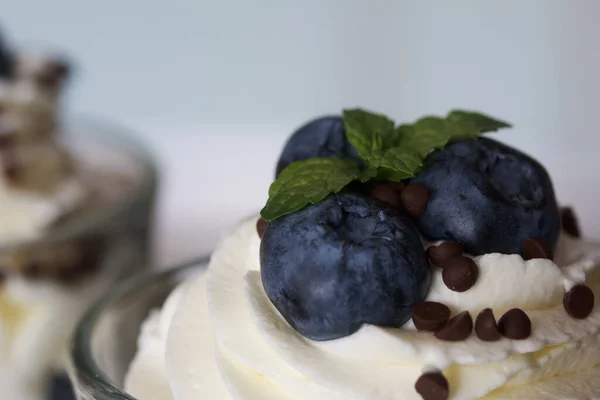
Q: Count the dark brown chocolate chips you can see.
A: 13